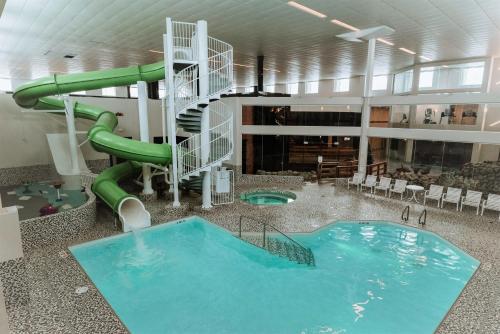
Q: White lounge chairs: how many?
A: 8